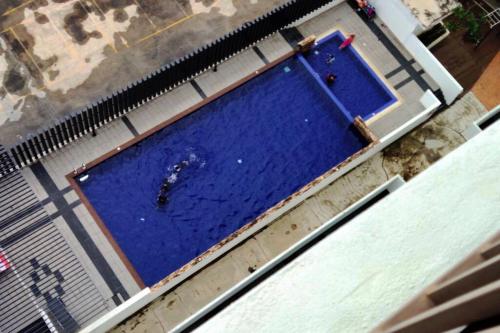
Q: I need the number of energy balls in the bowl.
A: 0